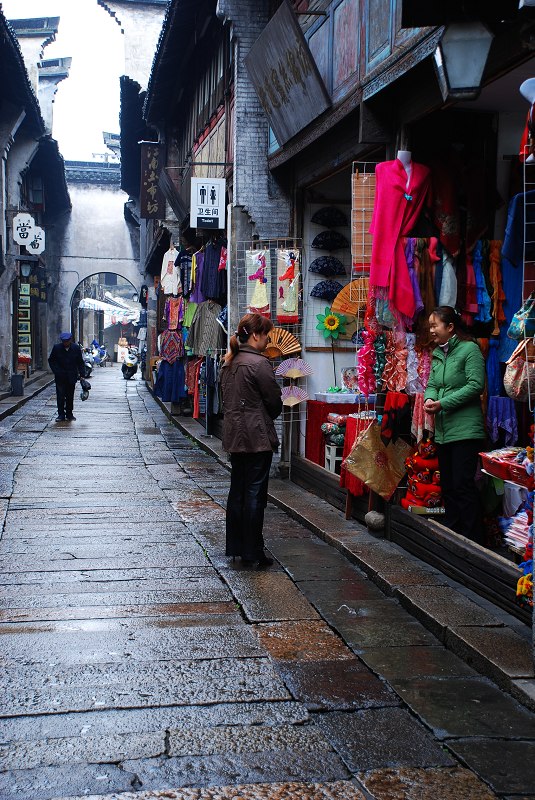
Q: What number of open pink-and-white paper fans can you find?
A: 2